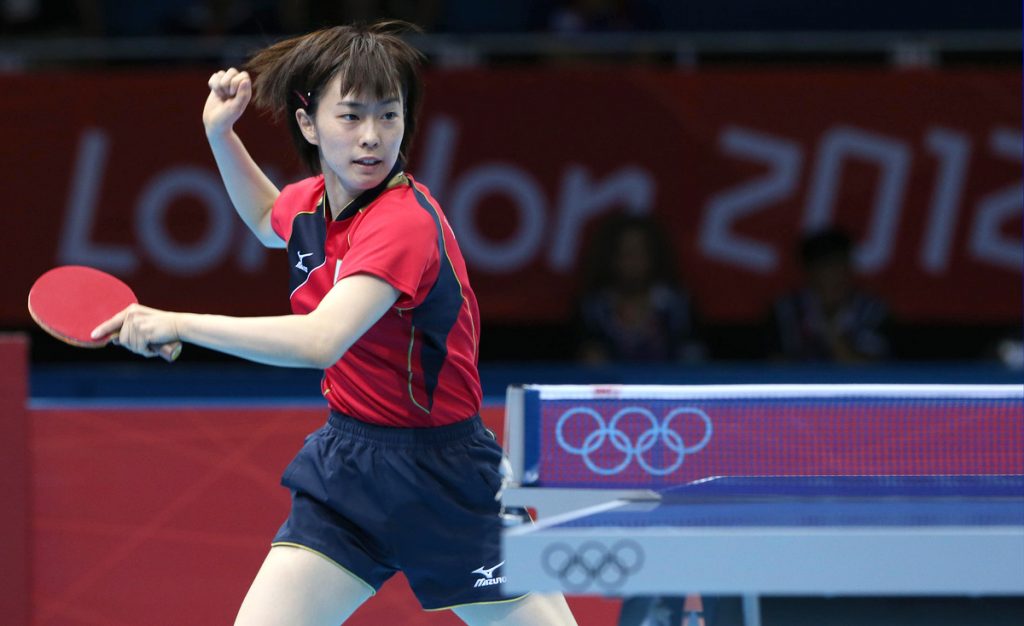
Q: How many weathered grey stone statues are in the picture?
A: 0